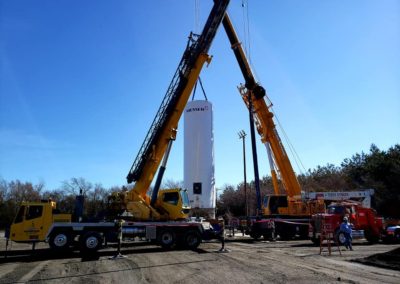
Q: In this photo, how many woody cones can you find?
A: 0